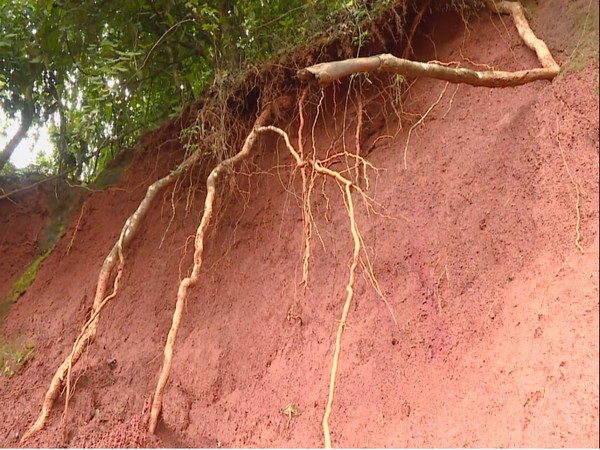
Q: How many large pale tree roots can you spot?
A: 4